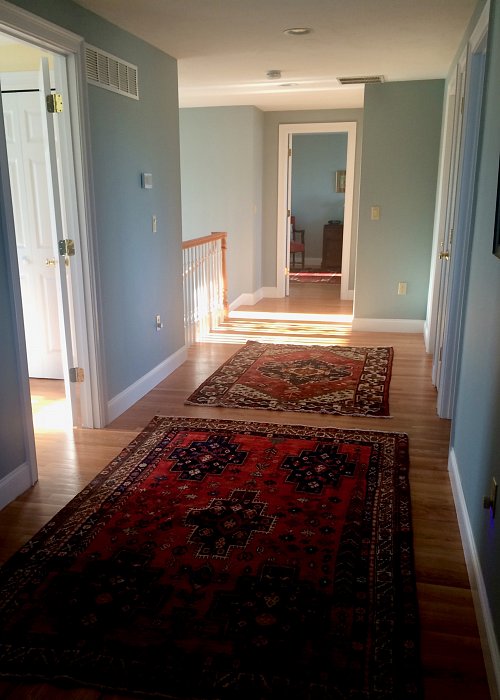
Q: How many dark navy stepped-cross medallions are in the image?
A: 5